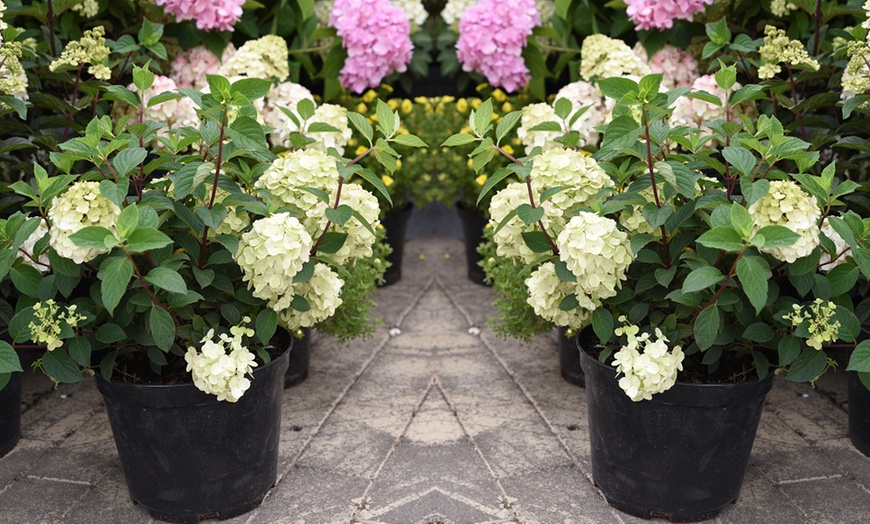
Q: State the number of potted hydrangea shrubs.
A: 2